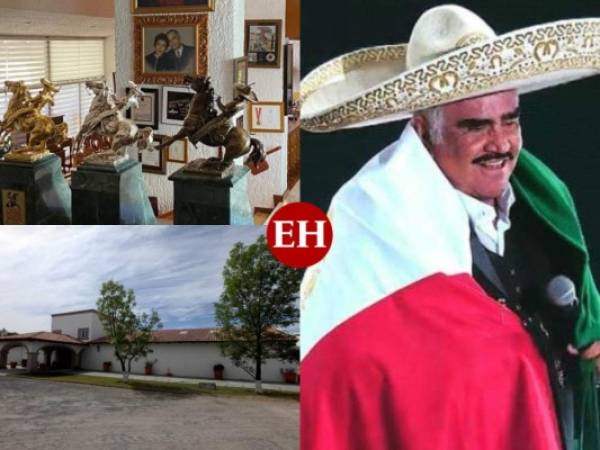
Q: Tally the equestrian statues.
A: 3